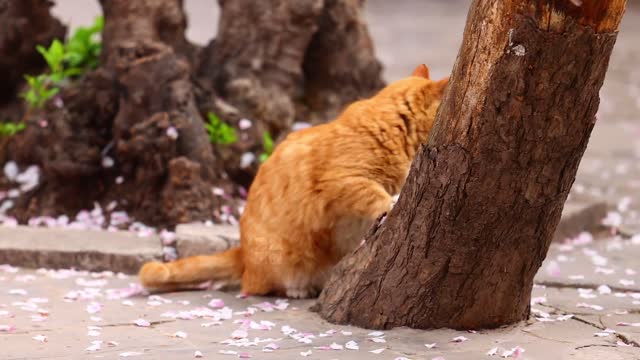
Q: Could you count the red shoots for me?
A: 0